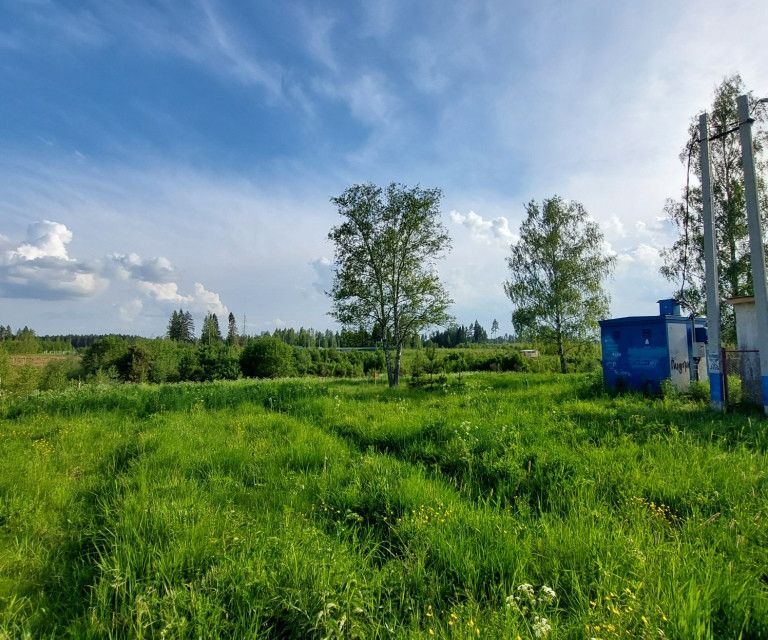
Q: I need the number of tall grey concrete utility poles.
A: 2